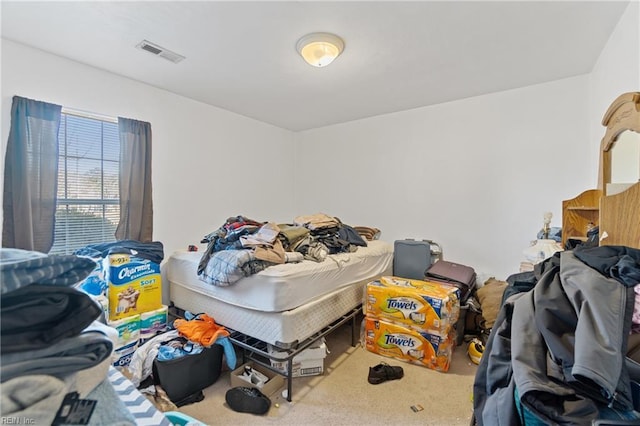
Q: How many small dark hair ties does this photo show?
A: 0